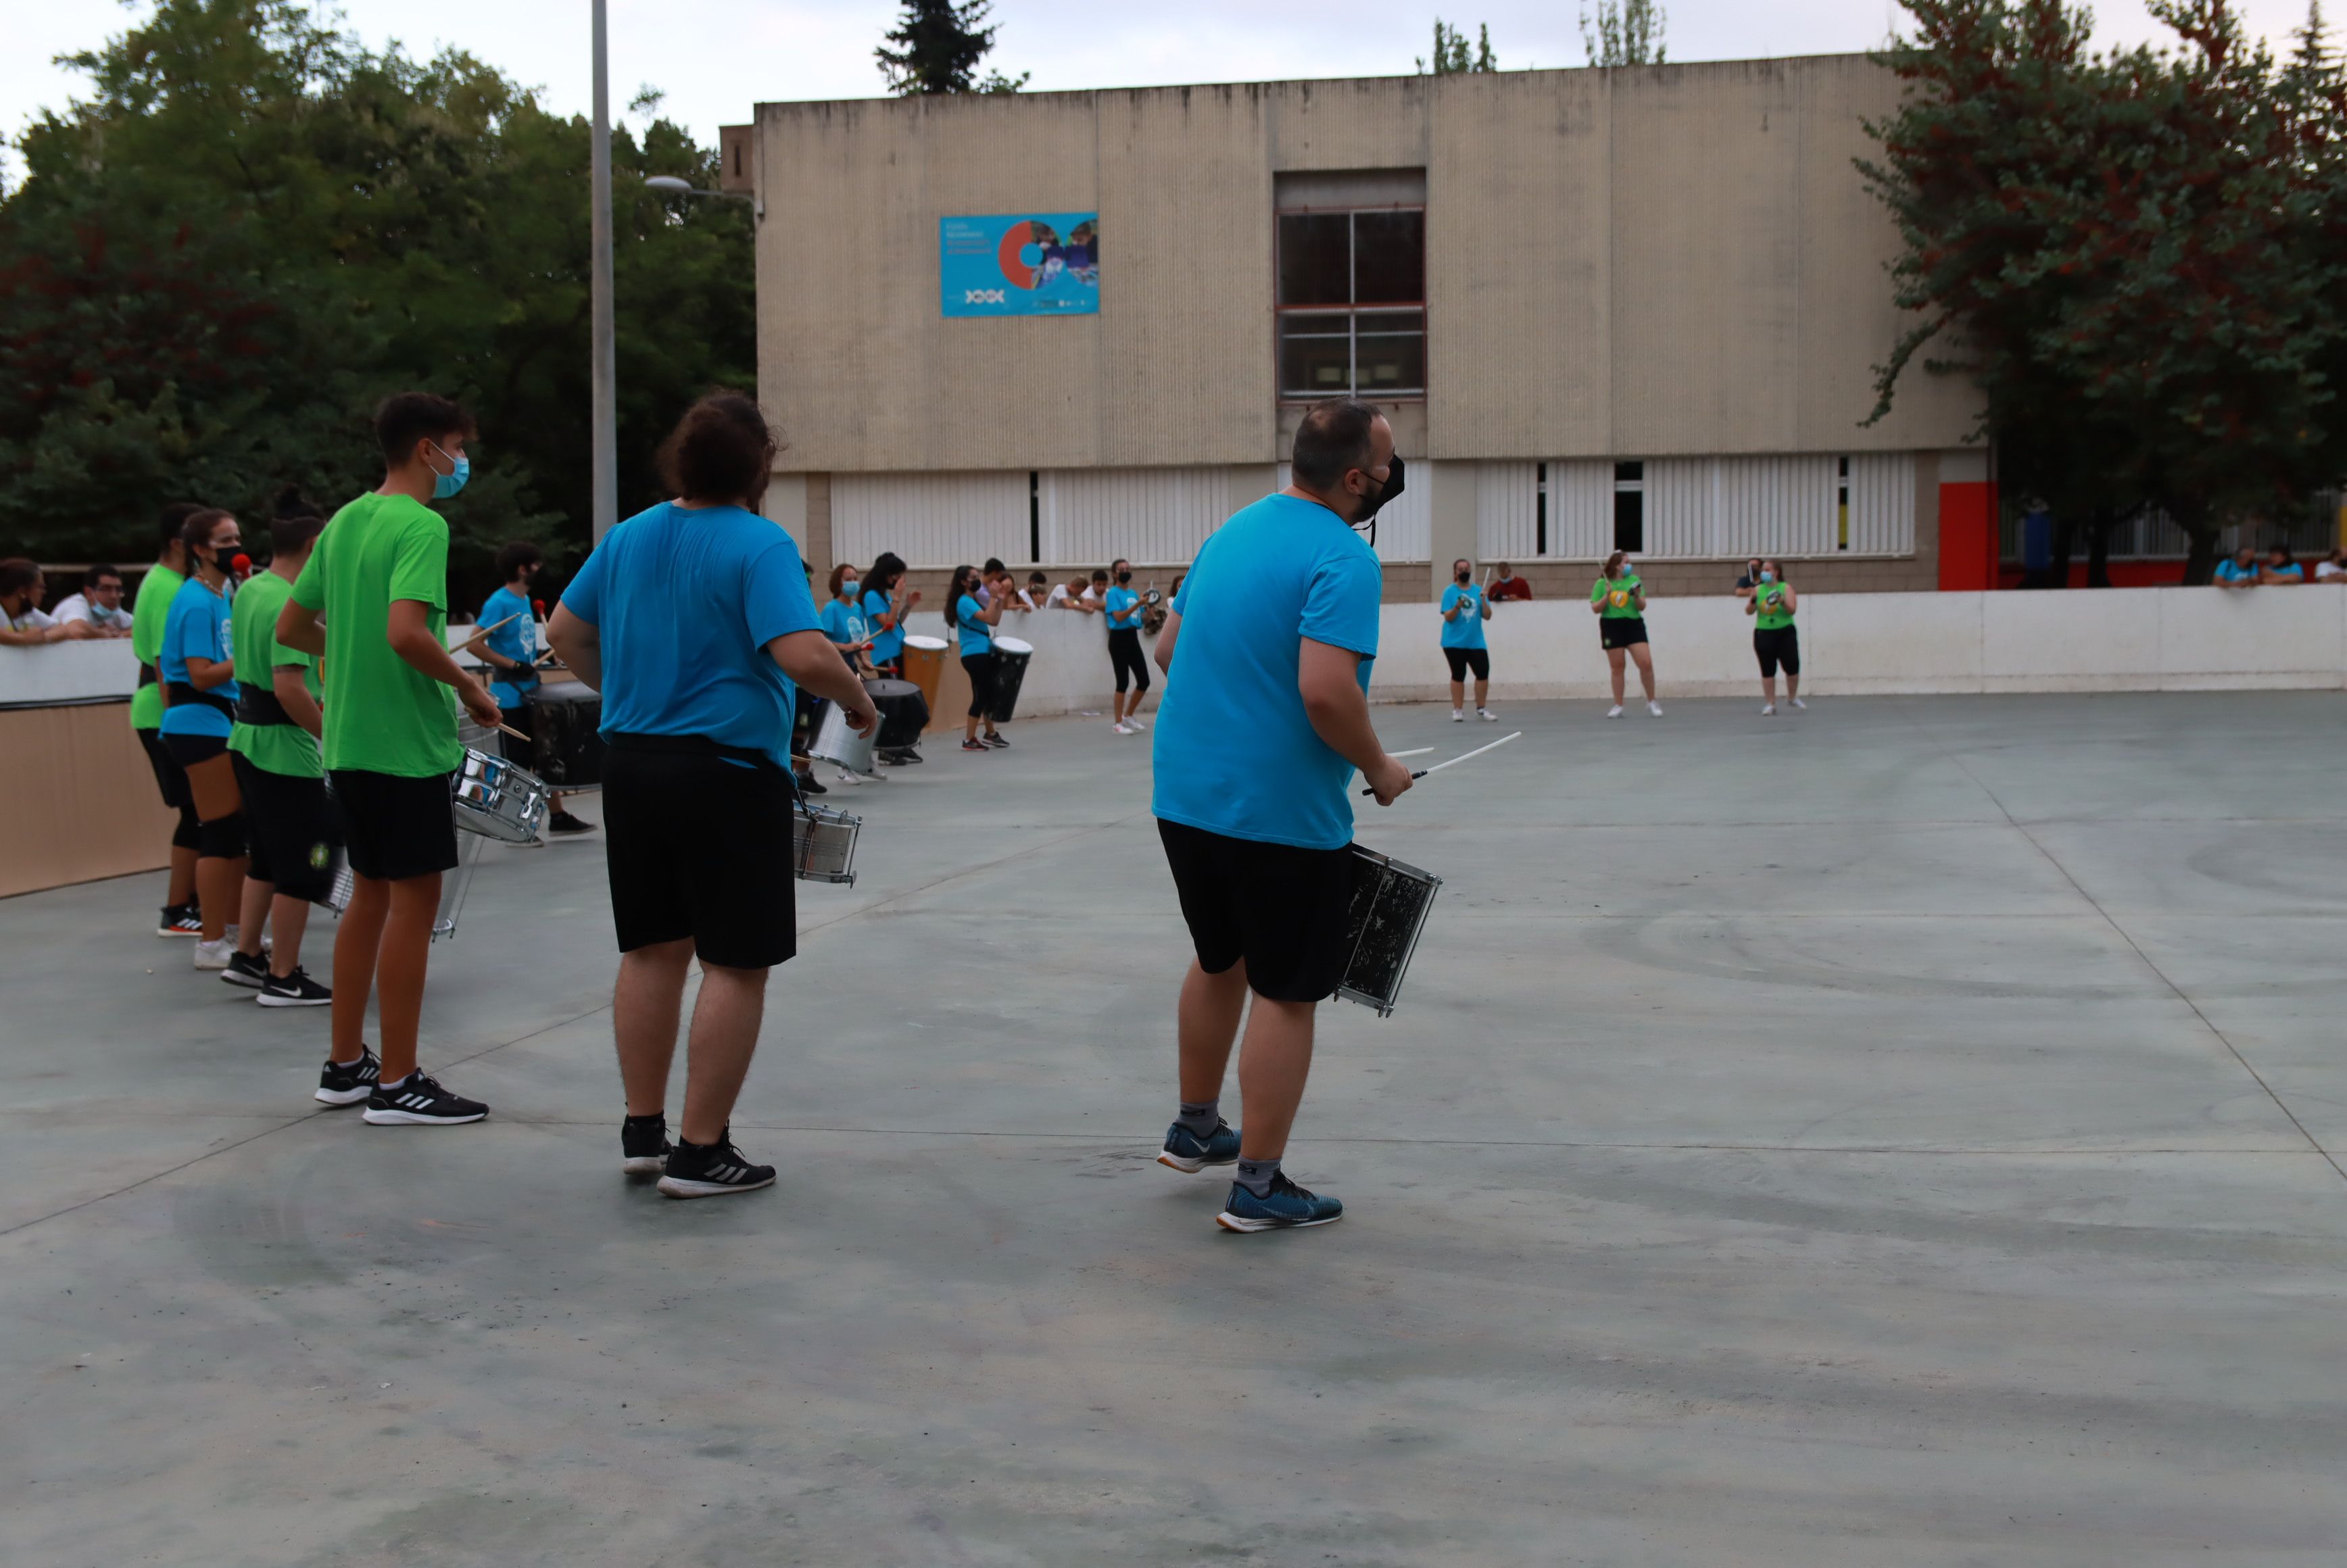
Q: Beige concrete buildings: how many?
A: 1